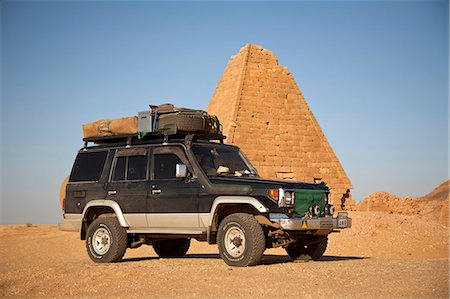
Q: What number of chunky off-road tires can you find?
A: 5